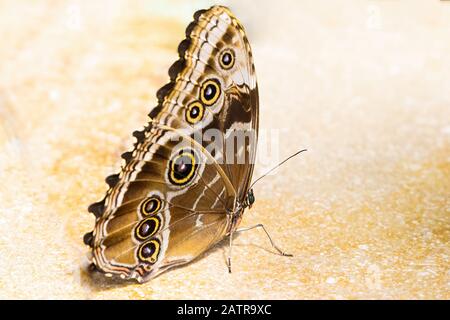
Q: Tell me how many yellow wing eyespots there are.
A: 7